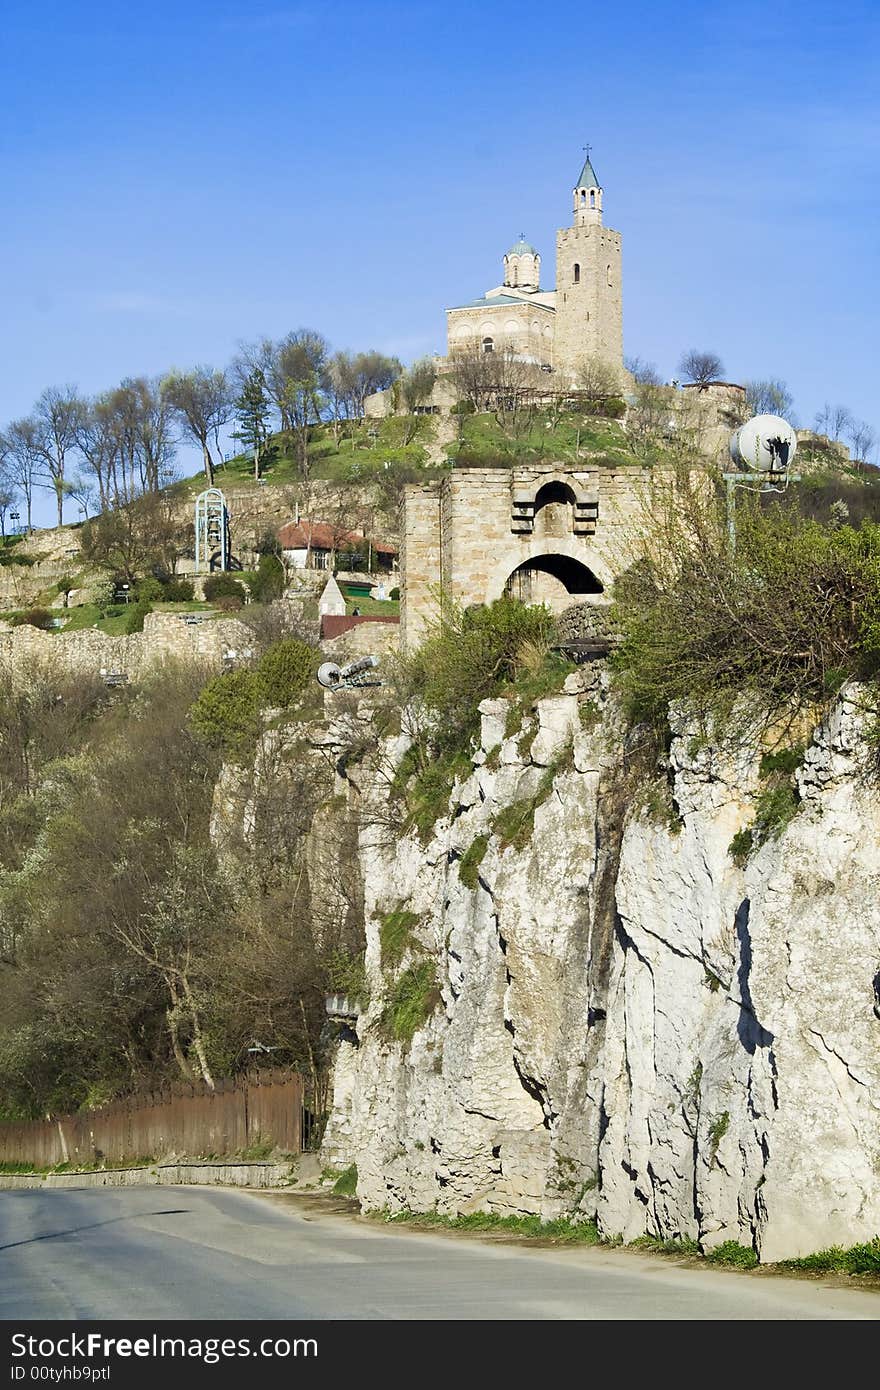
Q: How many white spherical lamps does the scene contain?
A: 2